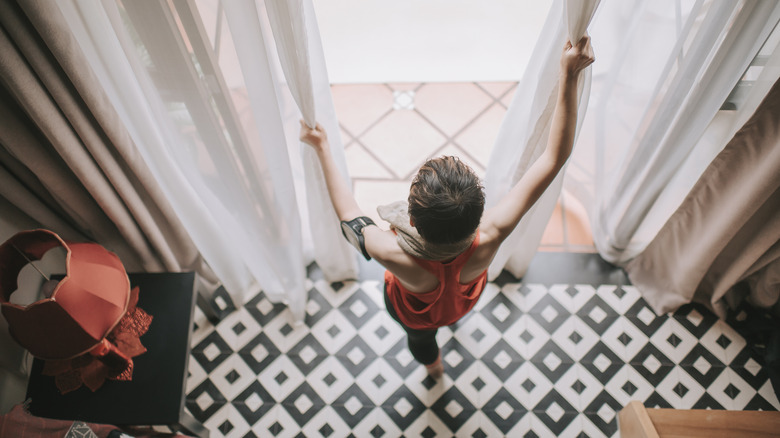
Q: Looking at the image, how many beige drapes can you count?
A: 2